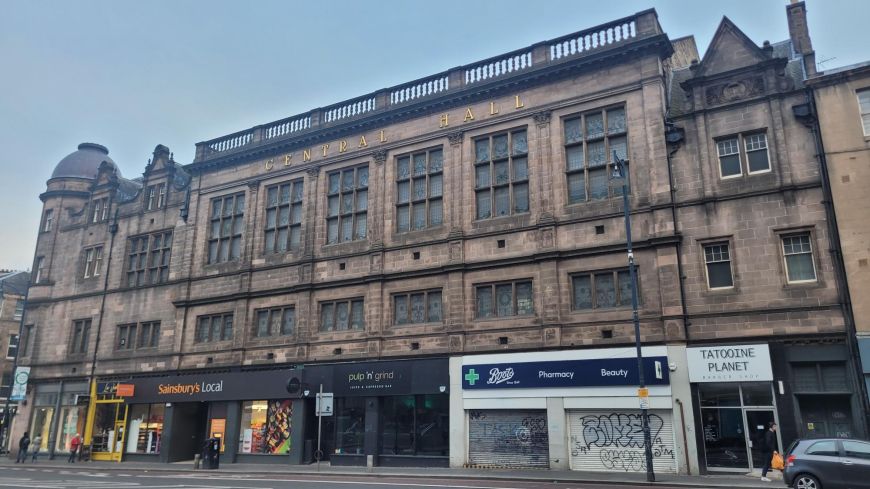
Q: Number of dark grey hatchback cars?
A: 1